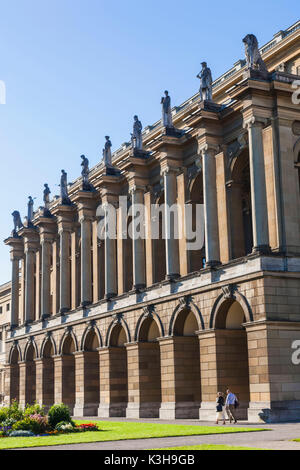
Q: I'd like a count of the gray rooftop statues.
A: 10